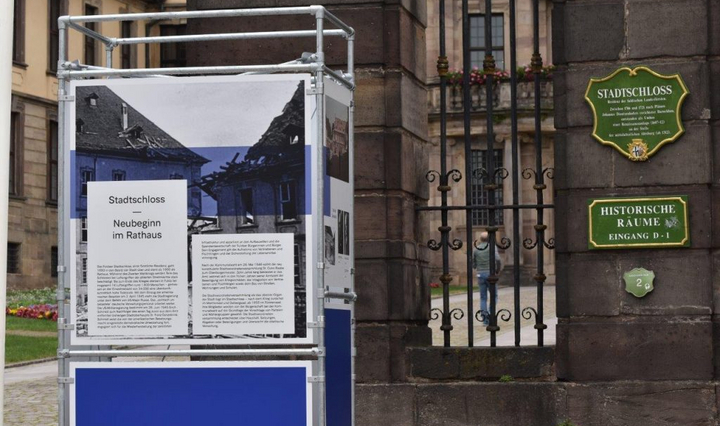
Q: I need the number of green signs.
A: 3